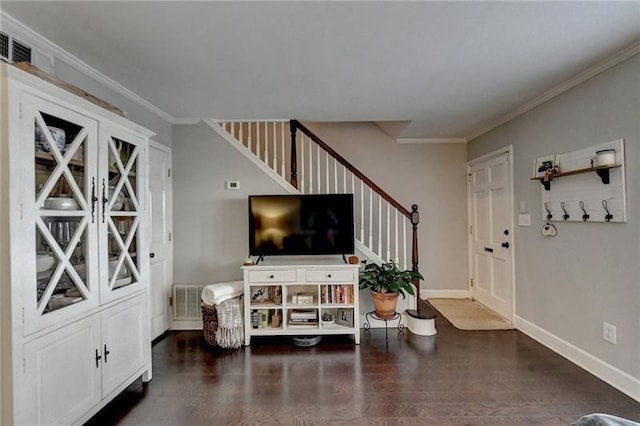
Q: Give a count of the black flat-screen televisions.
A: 1